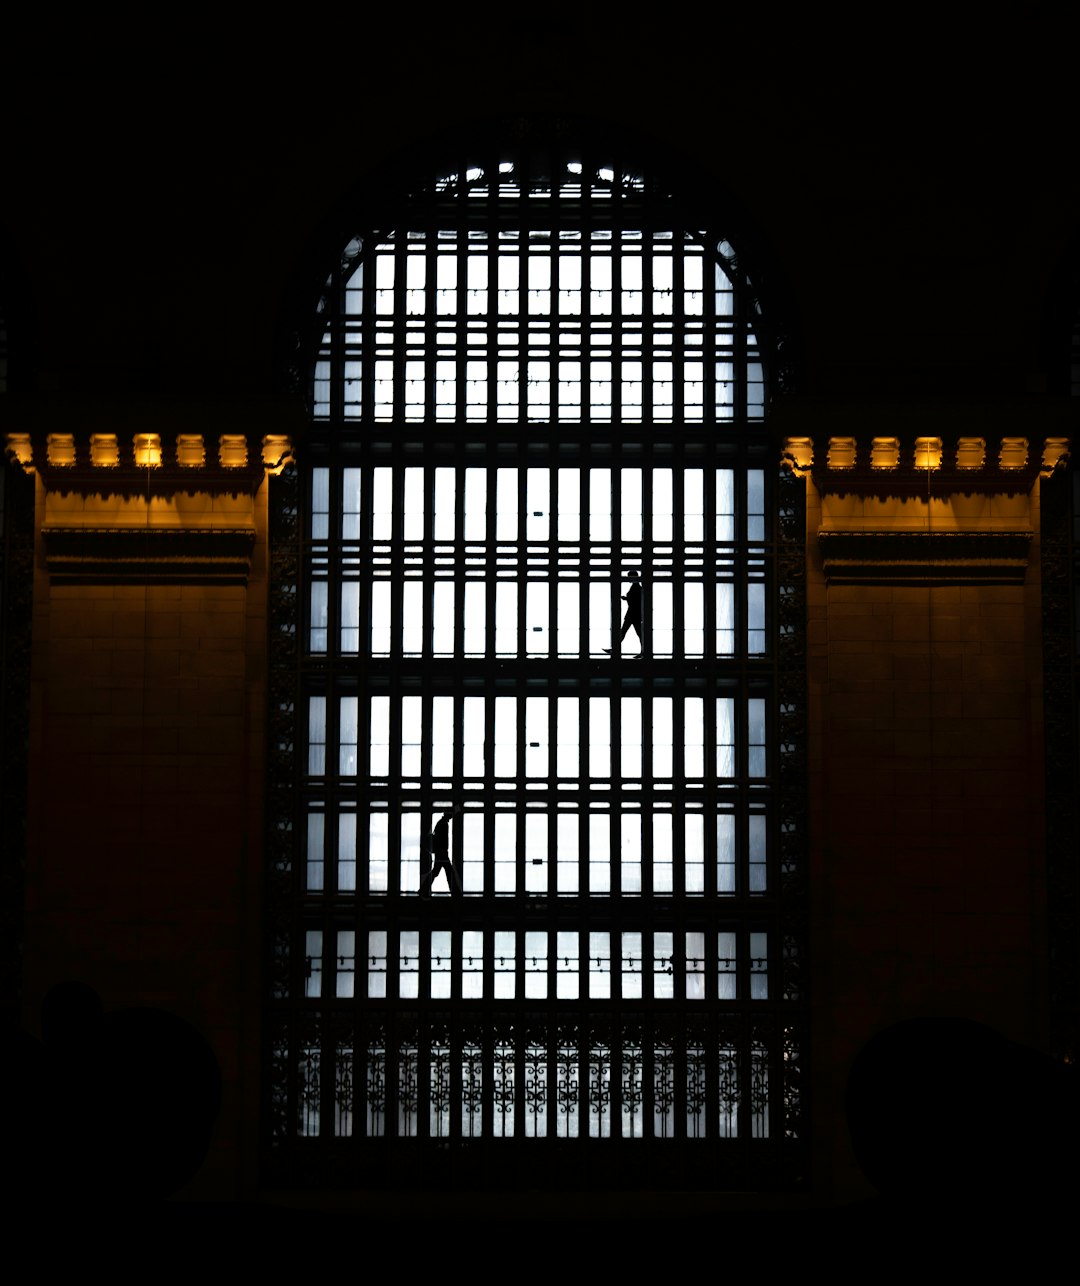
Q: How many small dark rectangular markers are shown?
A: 4